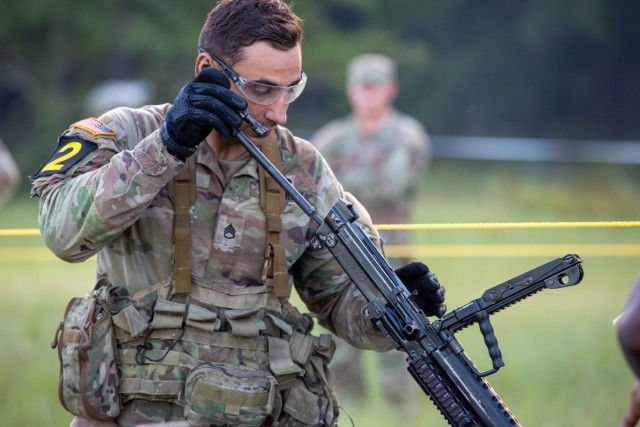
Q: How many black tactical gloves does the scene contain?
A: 2